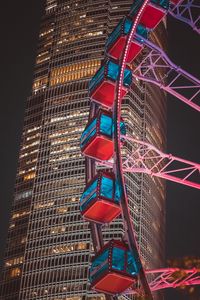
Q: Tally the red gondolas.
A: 6